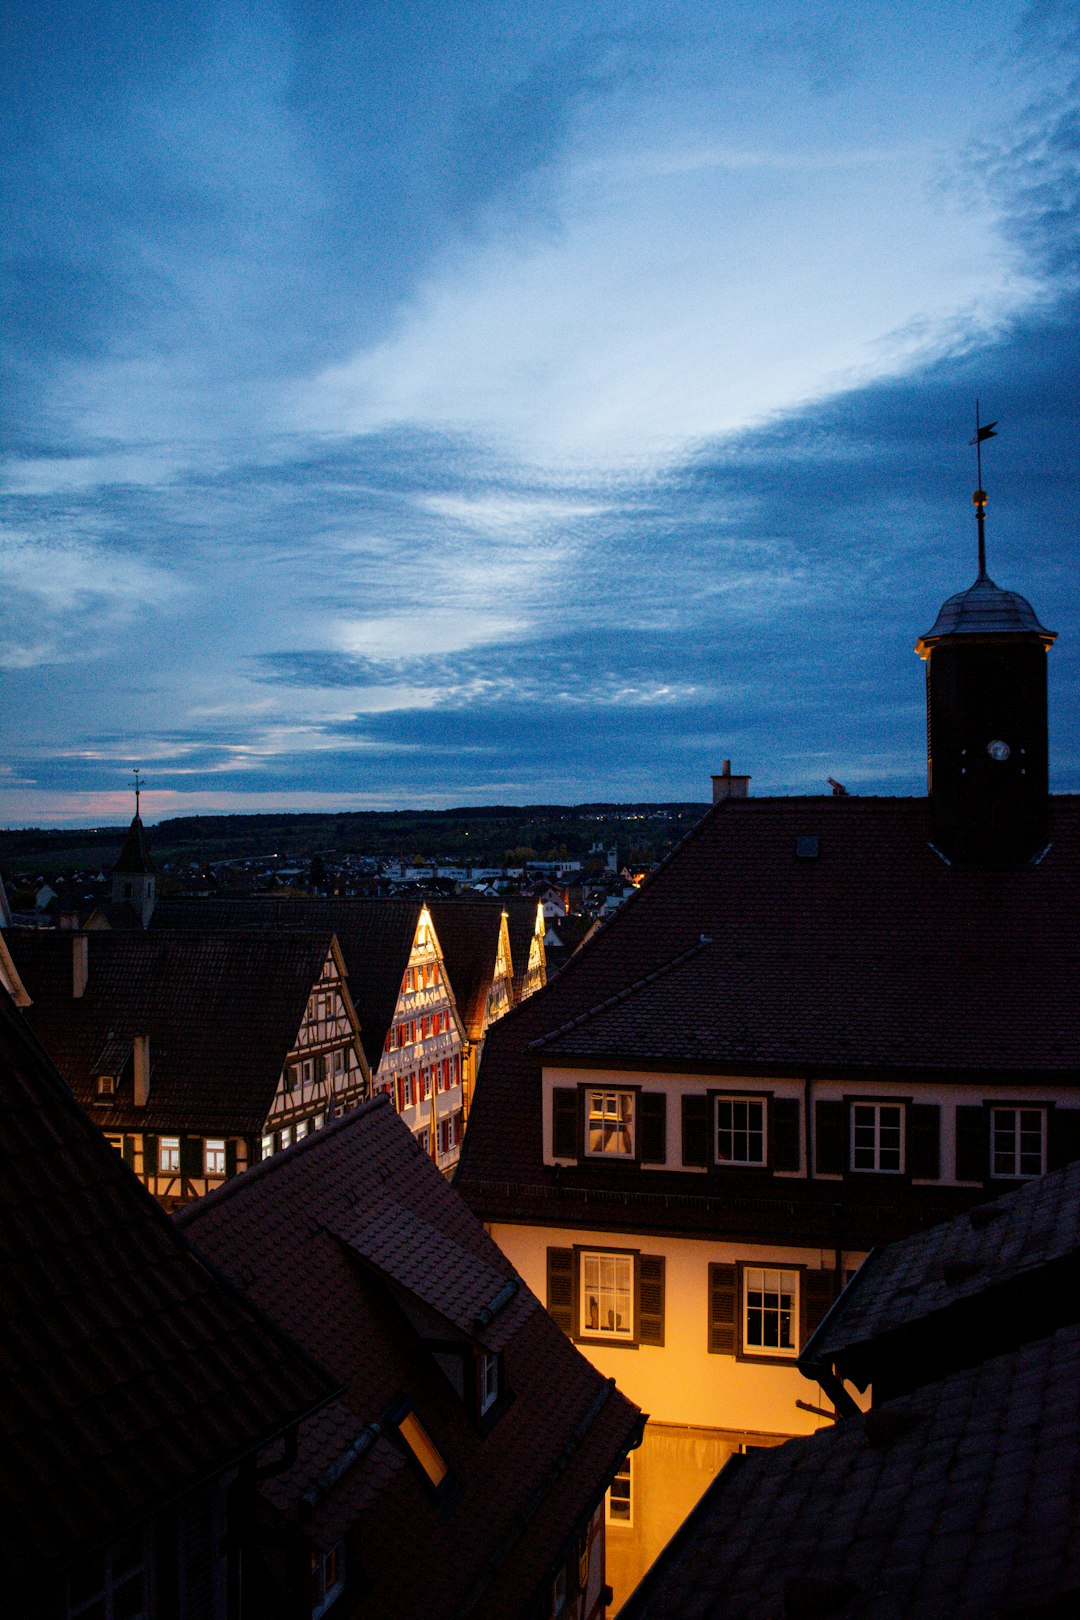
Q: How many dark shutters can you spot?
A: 12